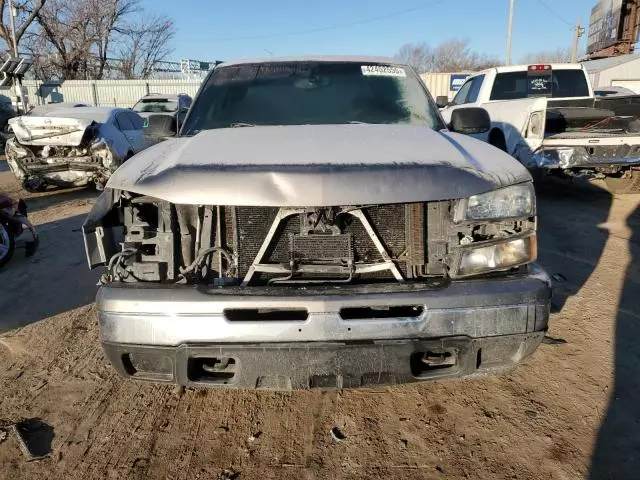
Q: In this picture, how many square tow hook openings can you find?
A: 2